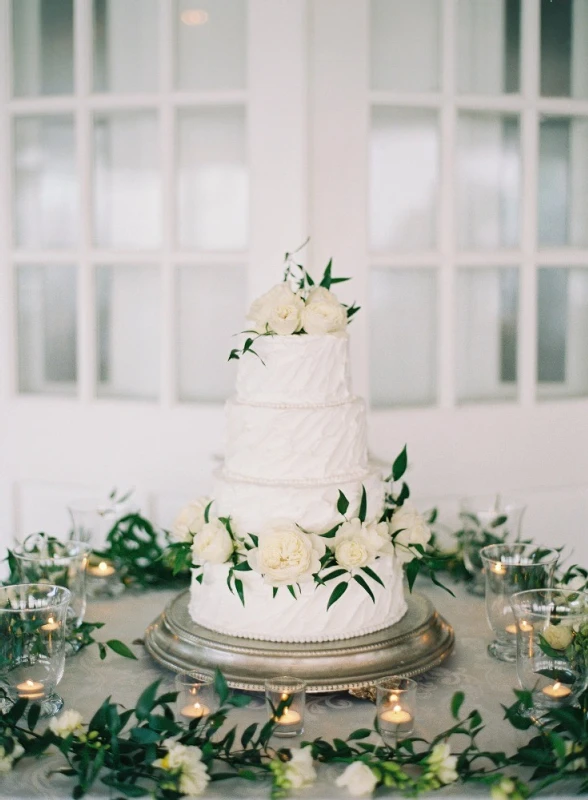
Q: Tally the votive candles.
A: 9